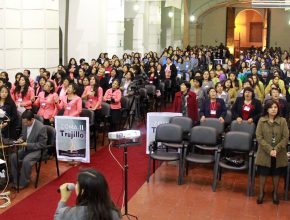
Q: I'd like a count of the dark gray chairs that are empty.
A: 6